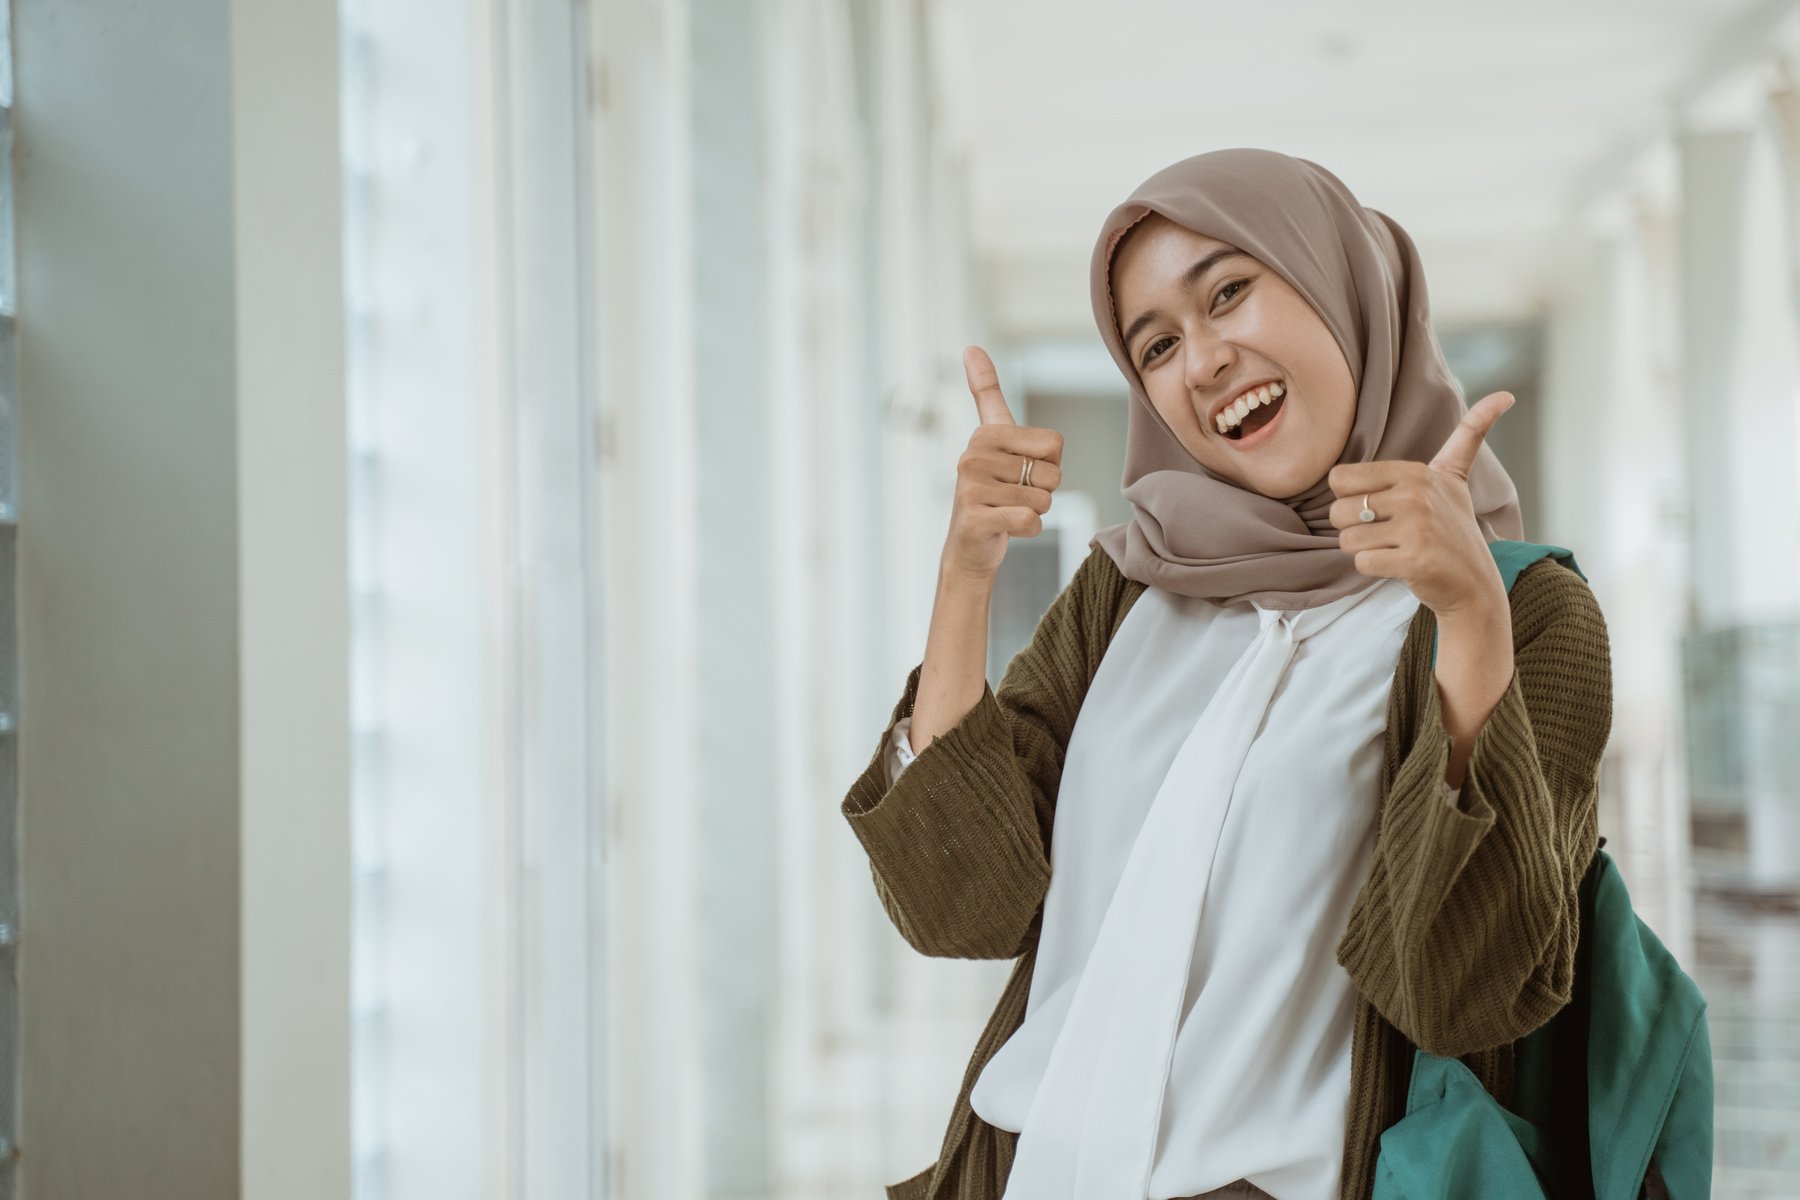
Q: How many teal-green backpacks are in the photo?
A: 1